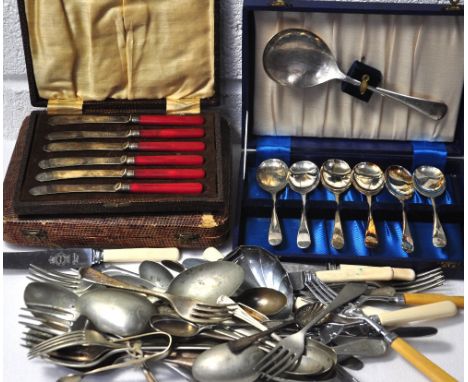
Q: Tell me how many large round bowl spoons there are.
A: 1